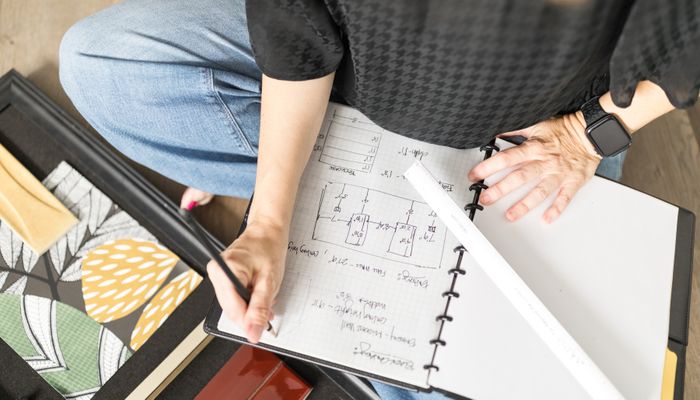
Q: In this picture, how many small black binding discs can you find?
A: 9